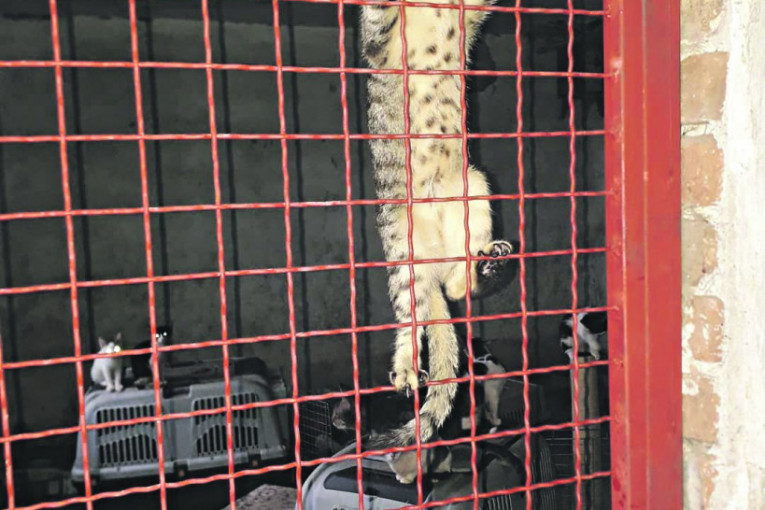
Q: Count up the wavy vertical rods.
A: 10